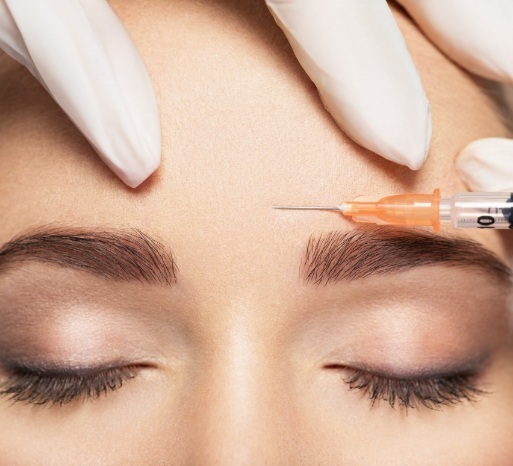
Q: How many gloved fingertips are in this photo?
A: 4